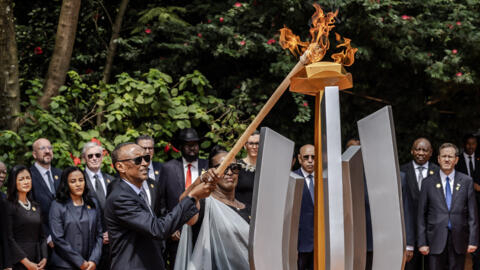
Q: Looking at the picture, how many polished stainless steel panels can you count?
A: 5